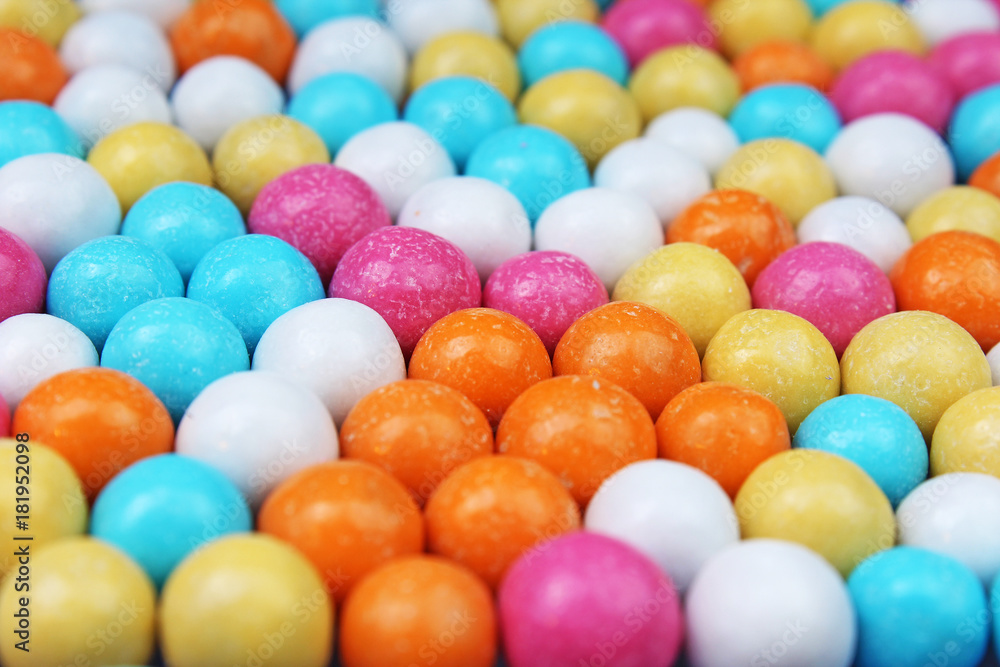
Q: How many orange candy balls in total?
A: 15